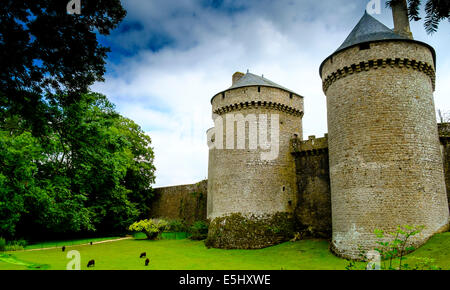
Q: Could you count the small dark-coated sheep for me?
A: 5